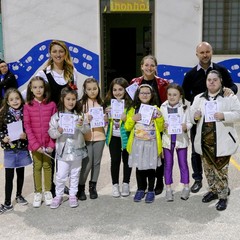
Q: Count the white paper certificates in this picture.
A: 8